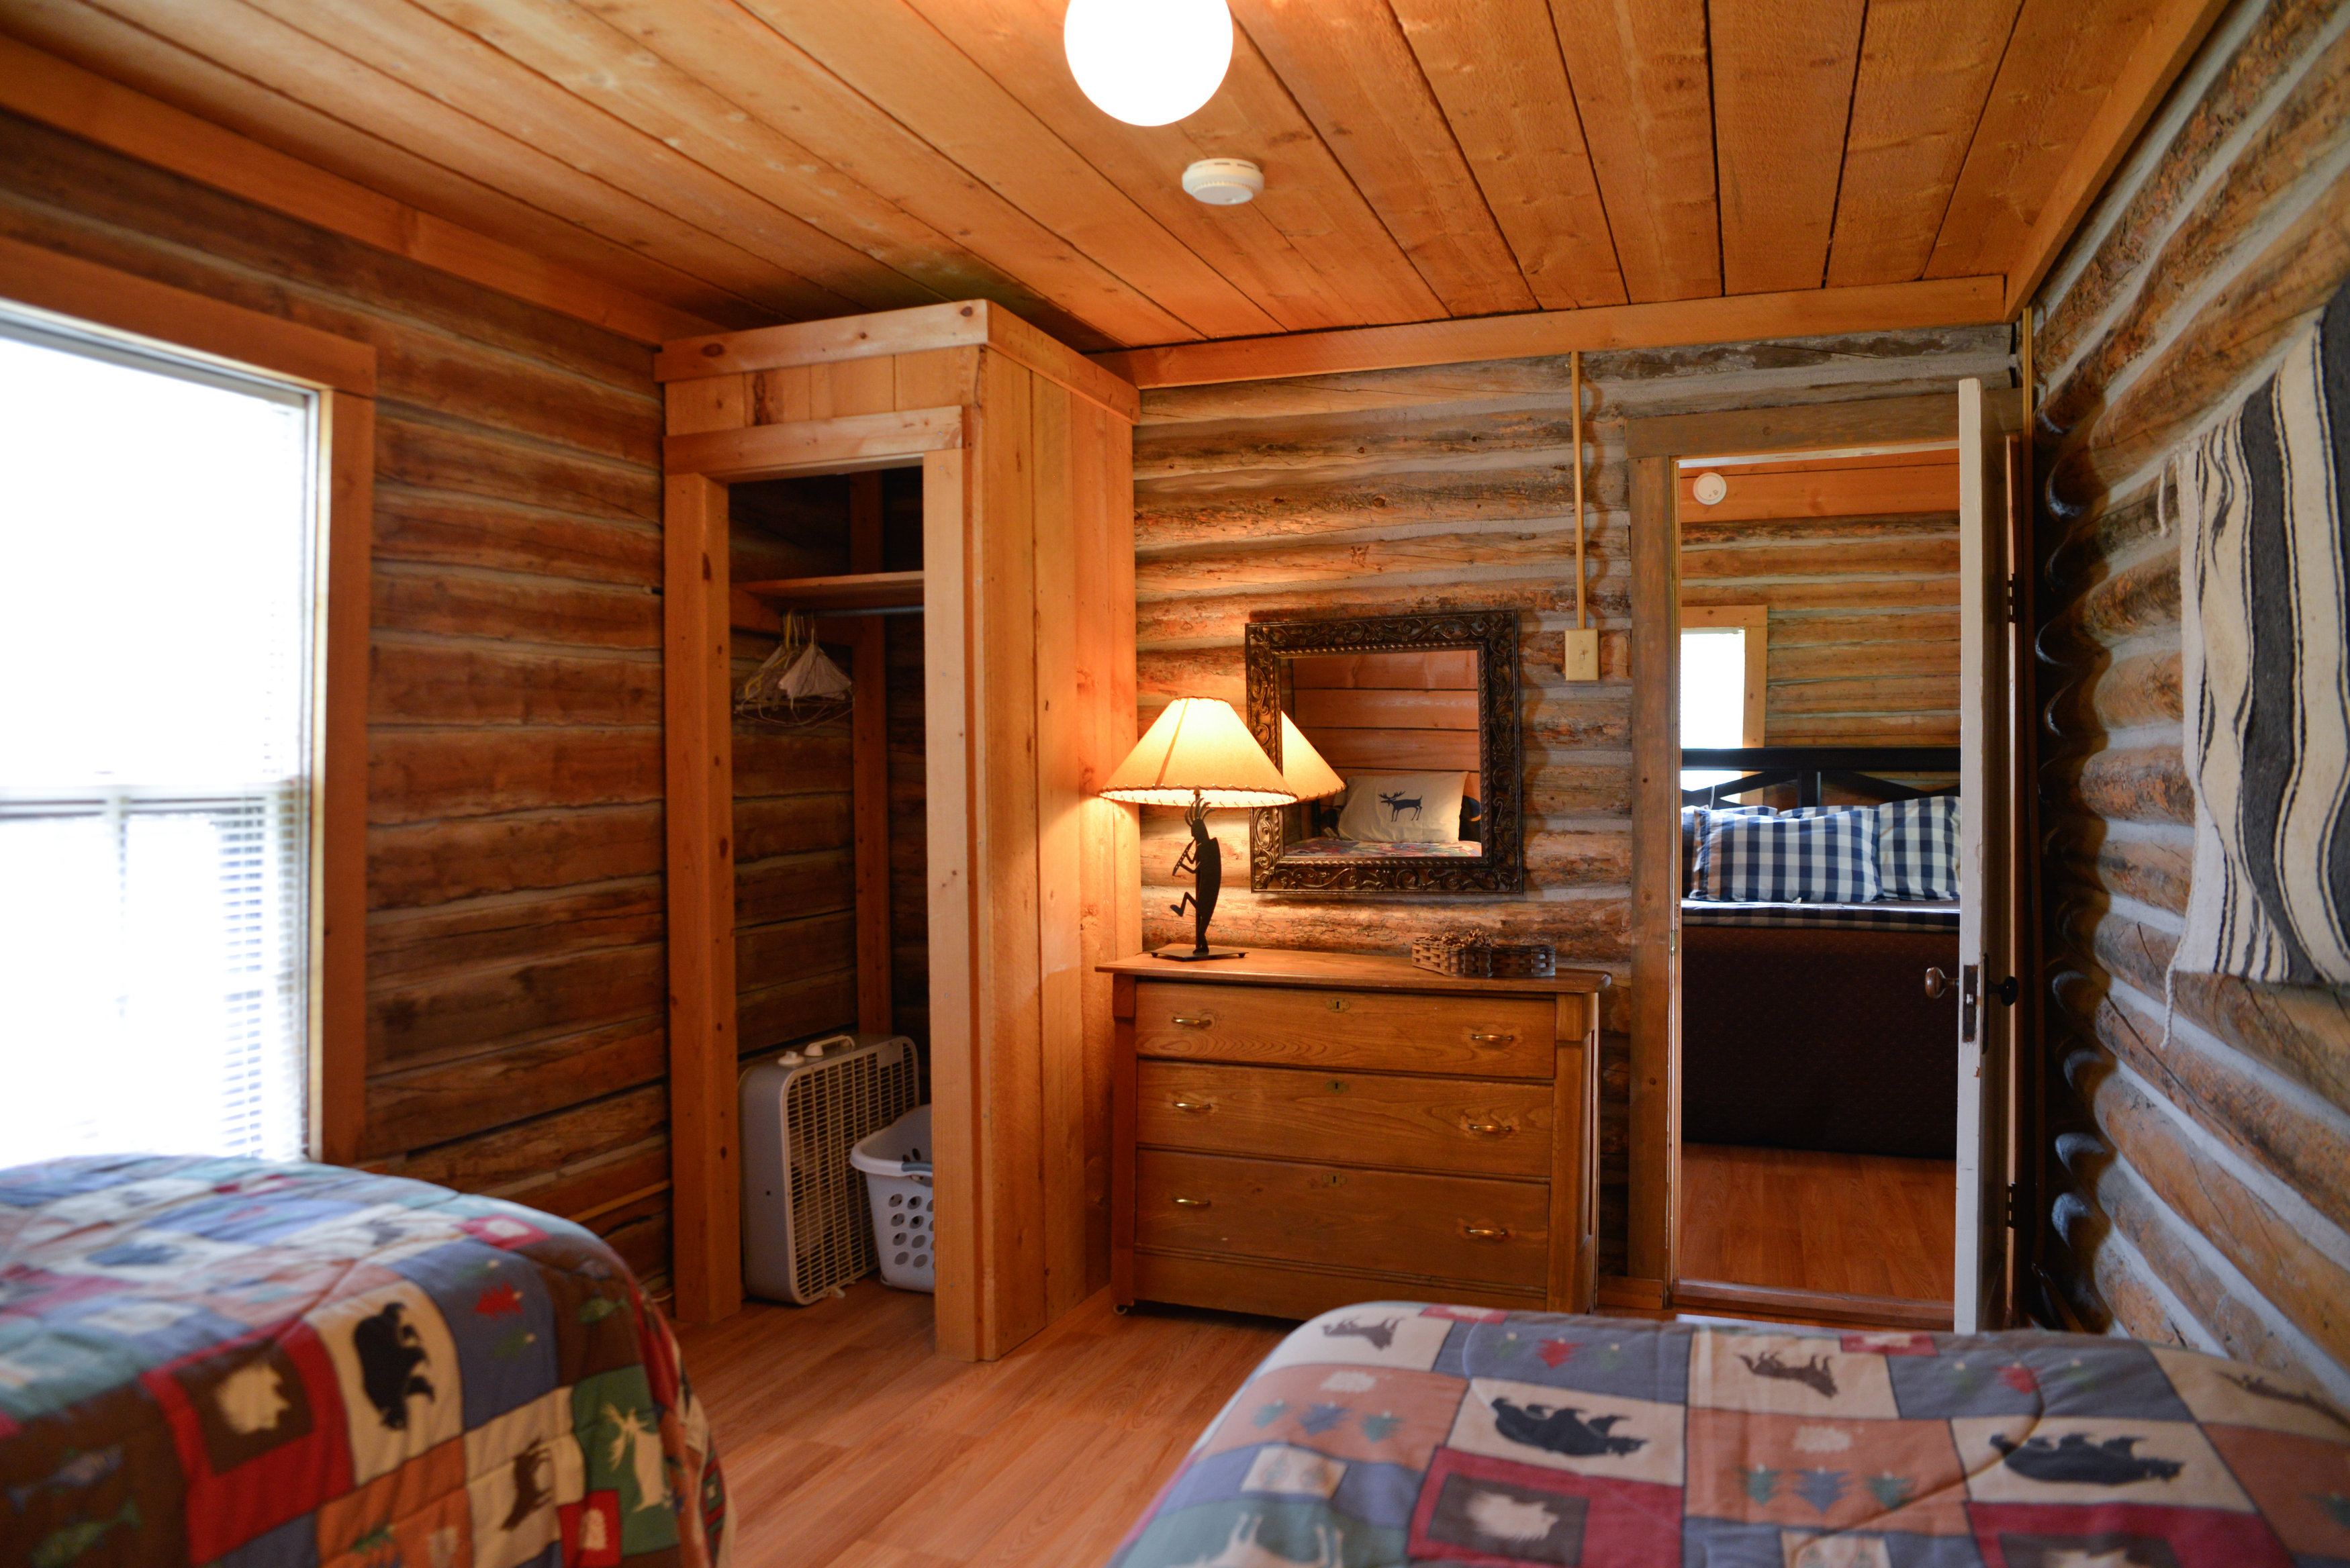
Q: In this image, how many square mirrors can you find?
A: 1